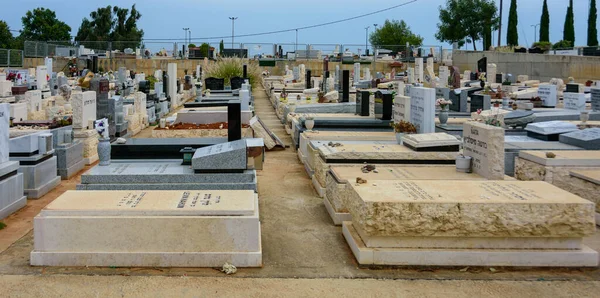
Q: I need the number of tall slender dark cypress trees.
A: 4